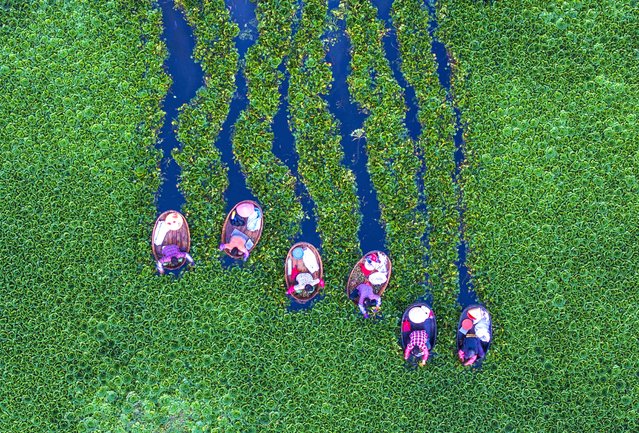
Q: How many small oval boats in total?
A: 6